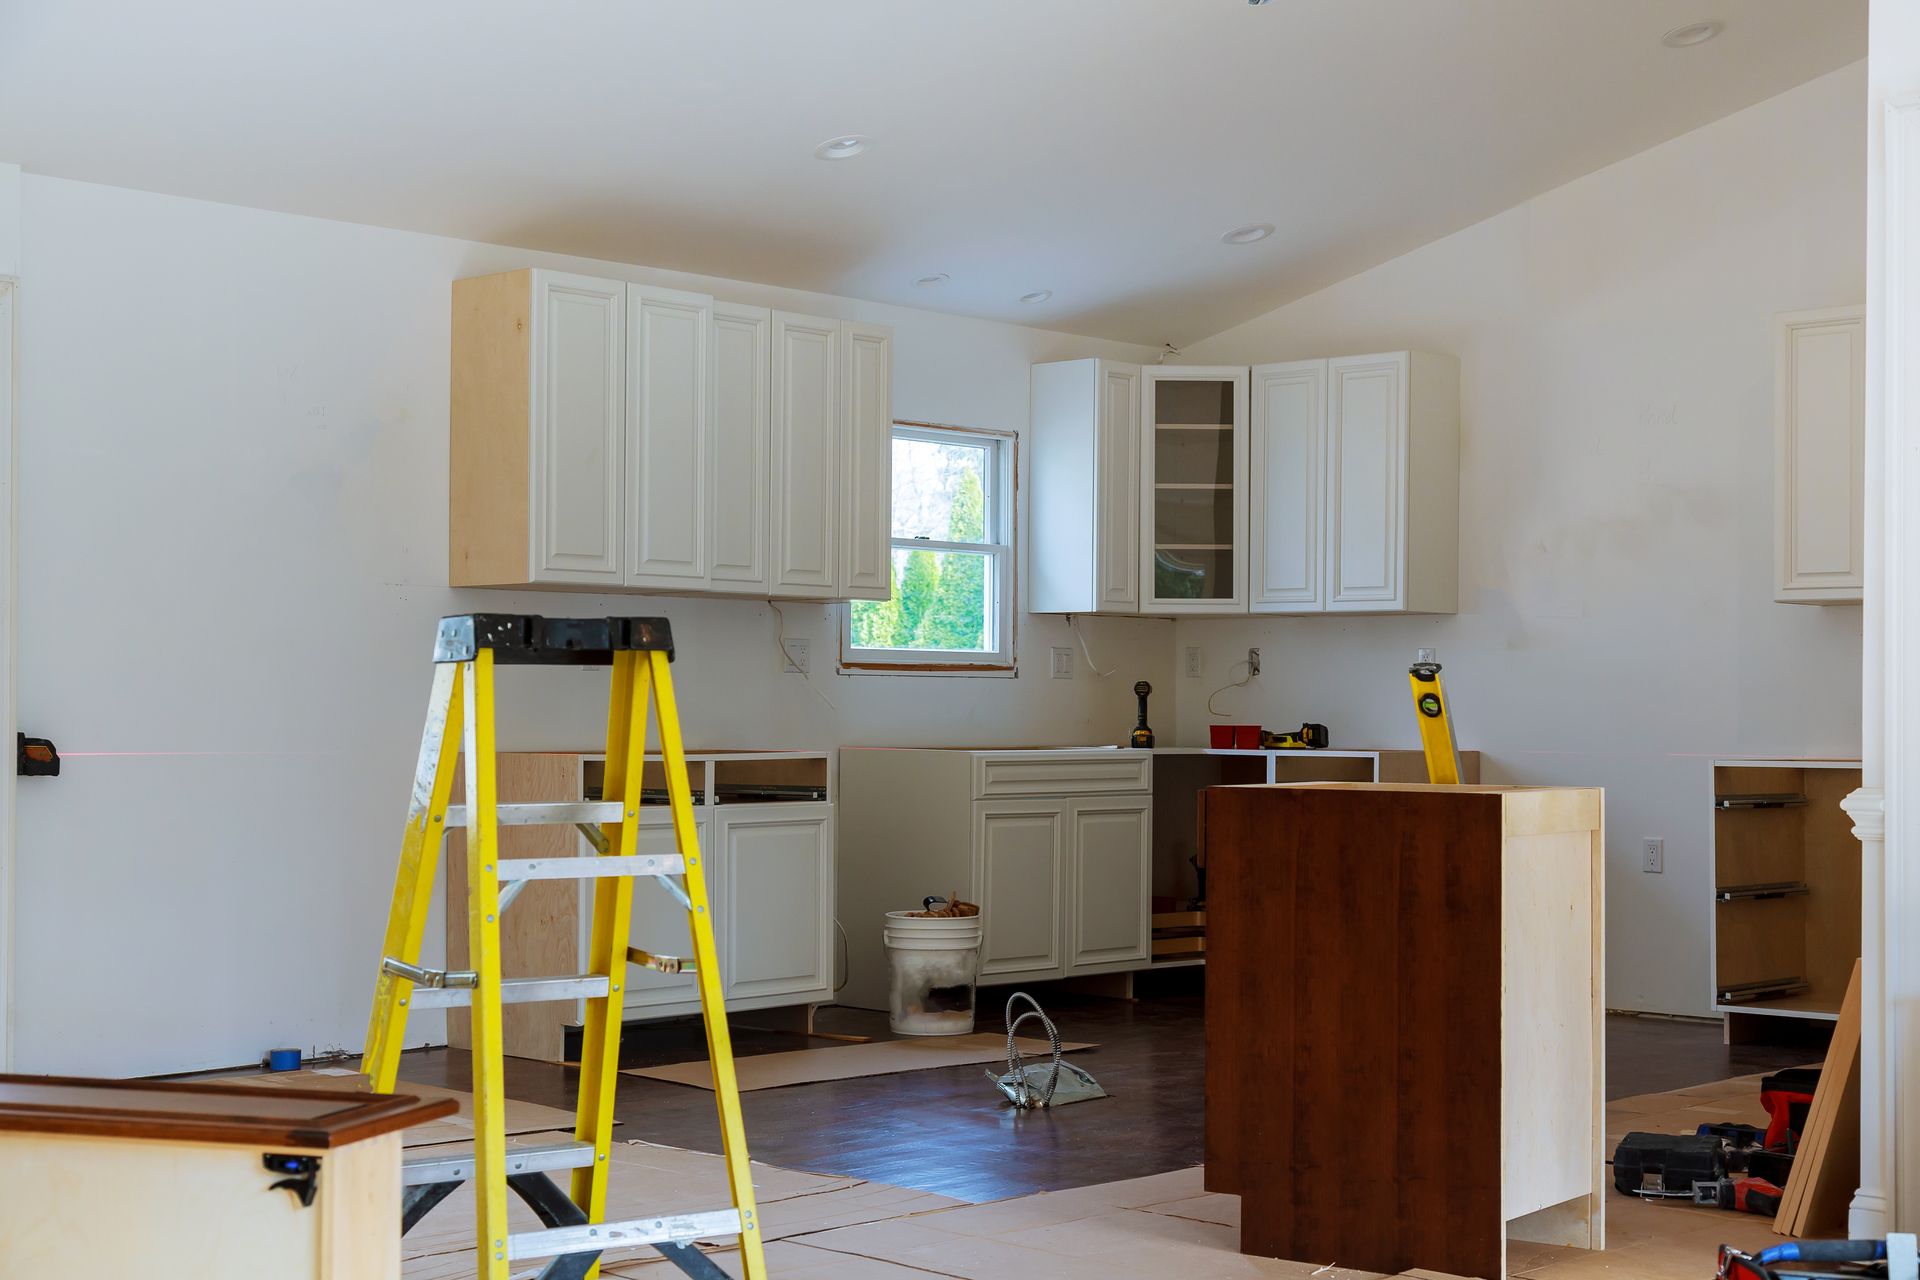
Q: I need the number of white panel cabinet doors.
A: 13